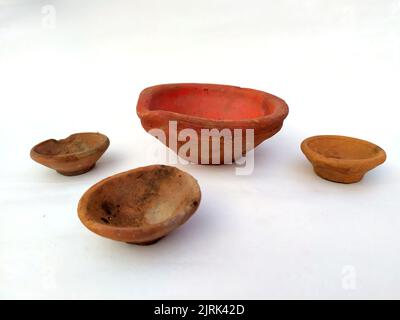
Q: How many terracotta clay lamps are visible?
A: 4